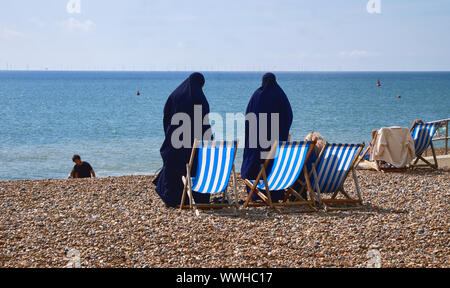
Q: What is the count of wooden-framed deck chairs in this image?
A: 5